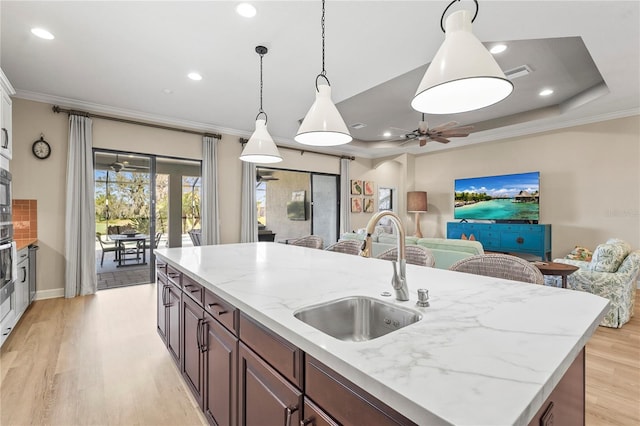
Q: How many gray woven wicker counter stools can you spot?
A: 4